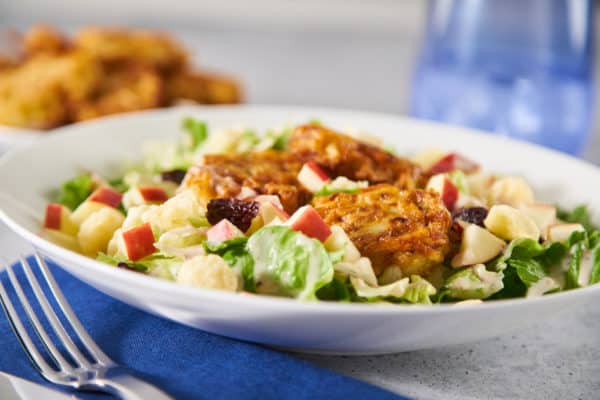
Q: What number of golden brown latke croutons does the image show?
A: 3